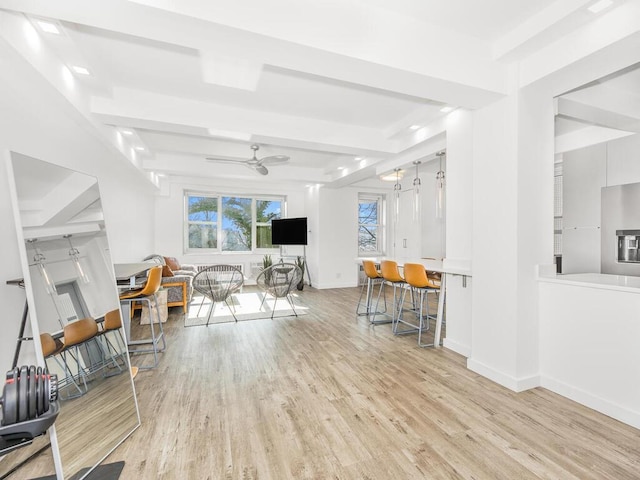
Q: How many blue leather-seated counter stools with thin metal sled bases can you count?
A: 0